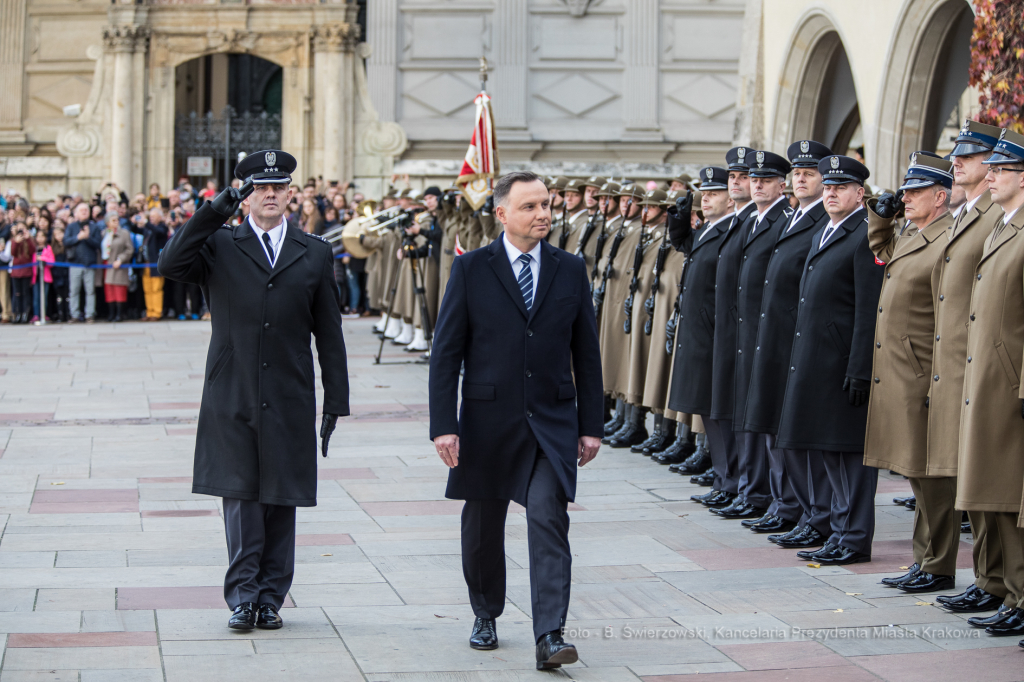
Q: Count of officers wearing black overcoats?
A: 6